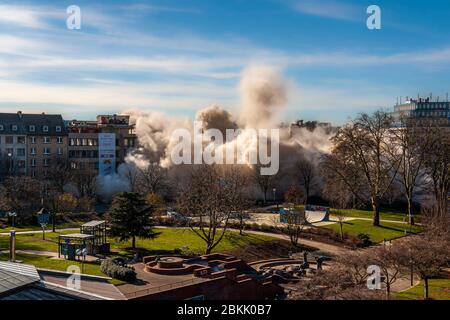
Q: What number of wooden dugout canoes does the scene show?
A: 0